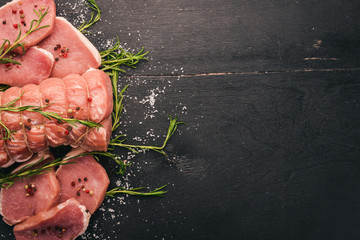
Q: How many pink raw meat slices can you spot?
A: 6